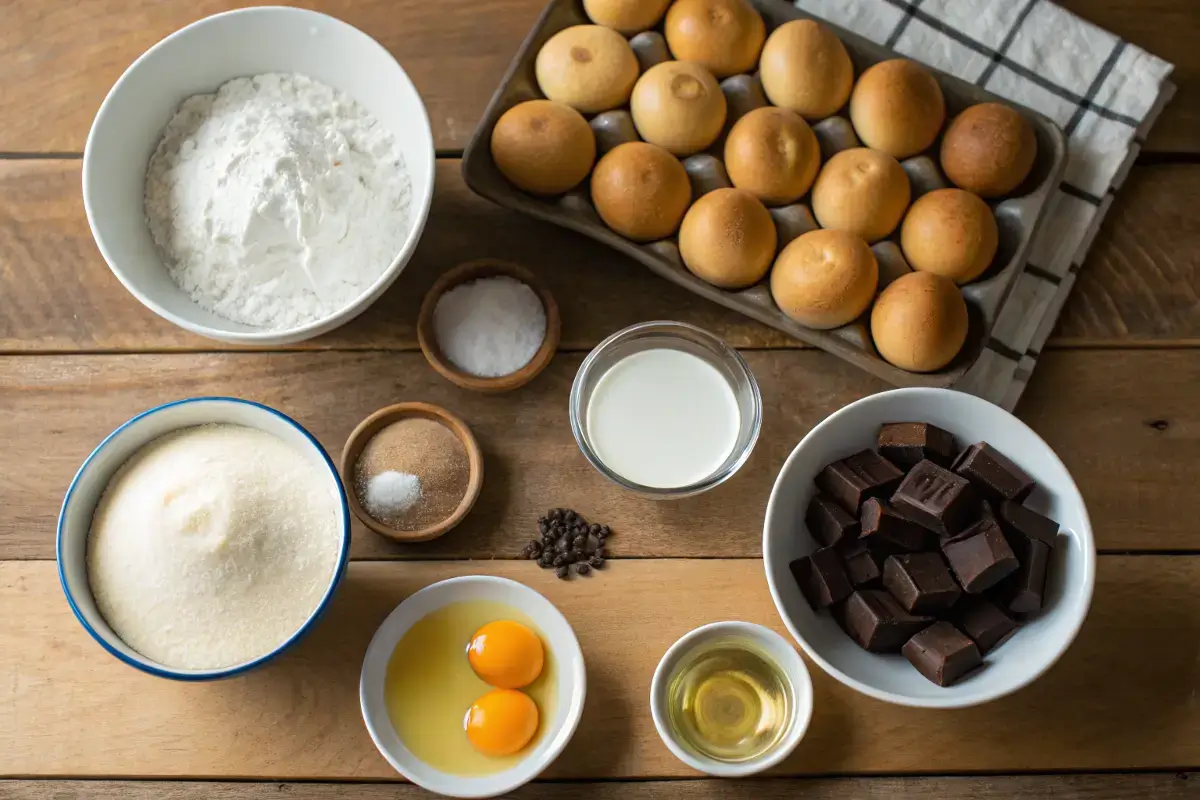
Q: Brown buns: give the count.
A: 15